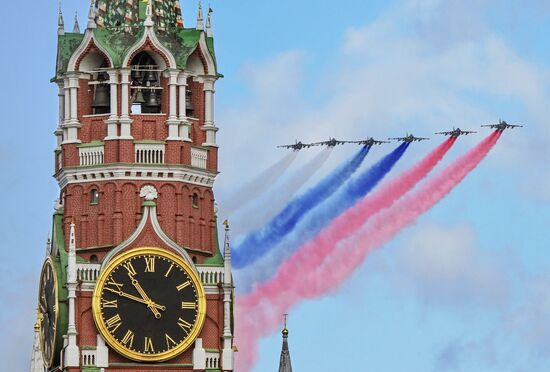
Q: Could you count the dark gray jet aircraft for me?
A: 6